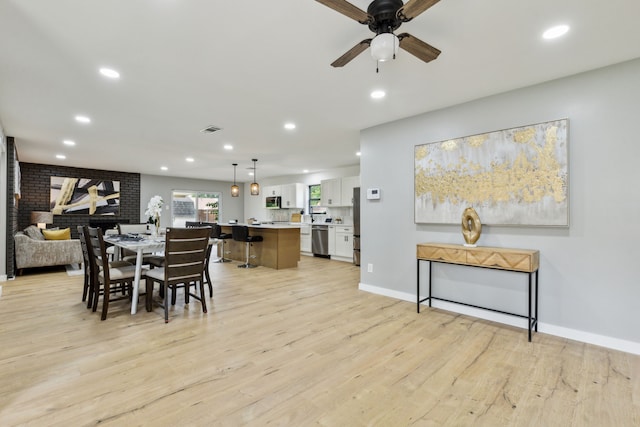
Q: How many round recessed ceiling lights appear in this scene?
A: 13